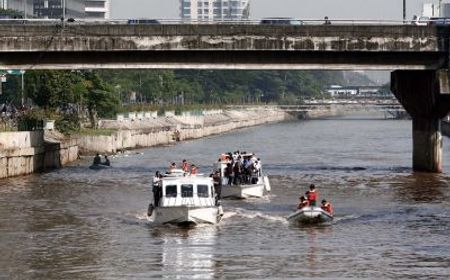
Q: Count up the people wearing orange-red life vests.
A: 6